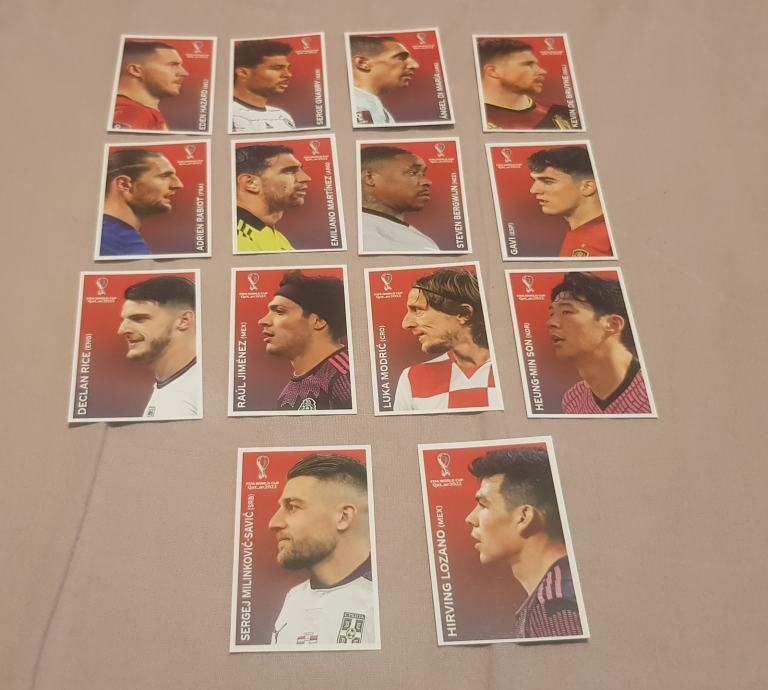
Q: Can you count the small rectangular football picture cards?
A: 14